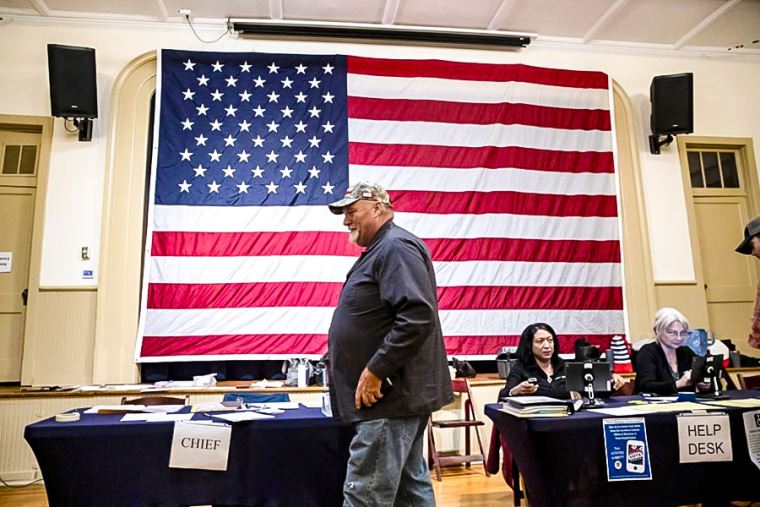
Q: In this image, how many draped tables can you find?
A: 2